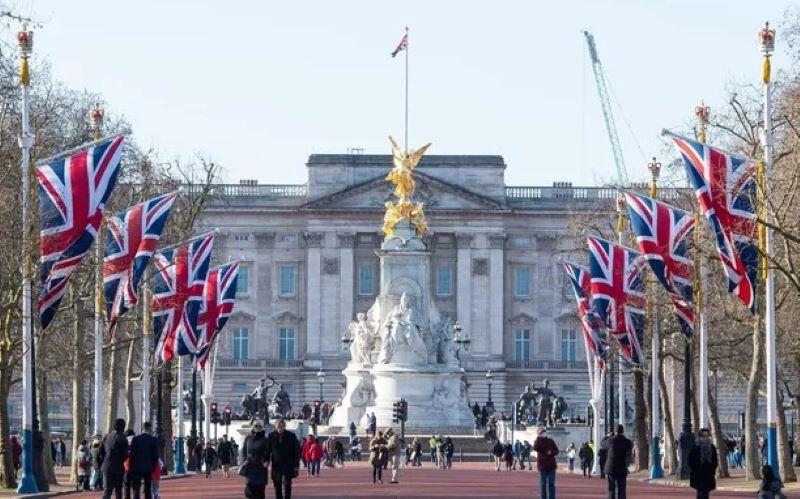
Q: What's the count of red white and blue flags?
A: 9